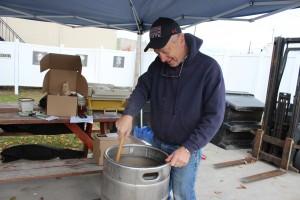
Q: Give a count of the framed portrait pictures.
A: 3